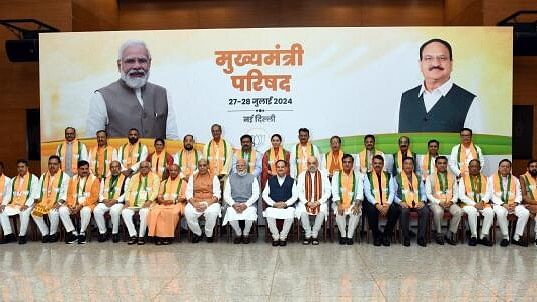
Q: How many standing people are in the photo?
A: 14